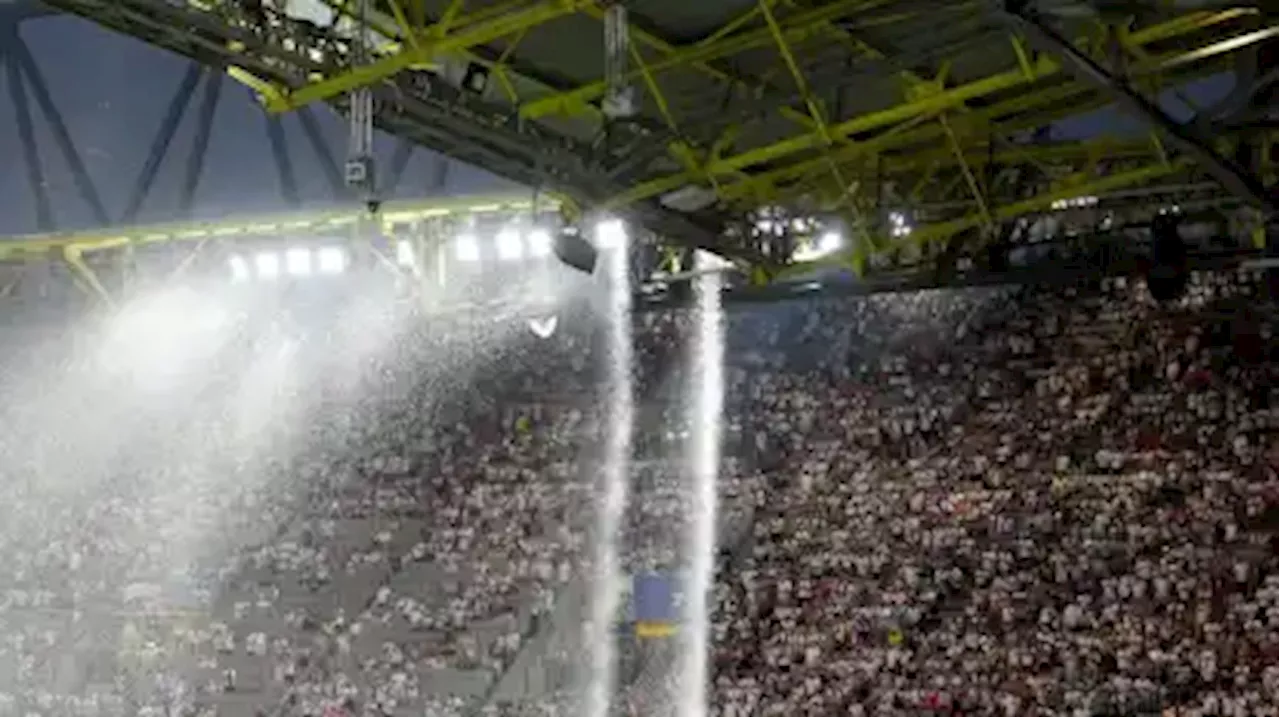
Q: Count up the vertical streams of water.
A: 2